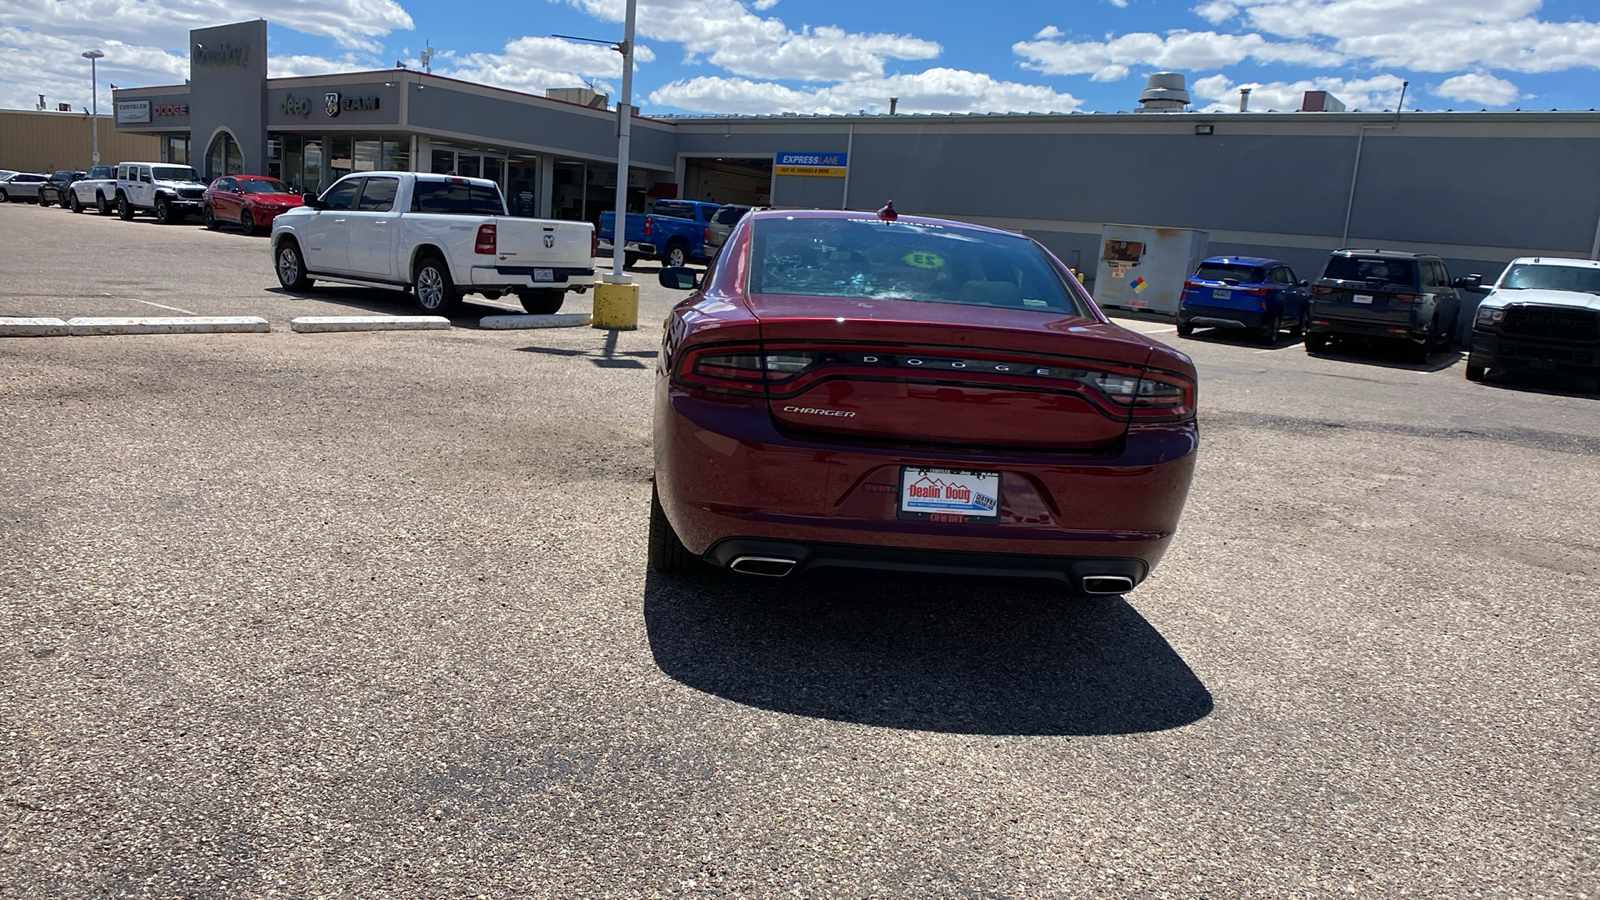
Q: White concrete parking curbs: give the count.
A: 4